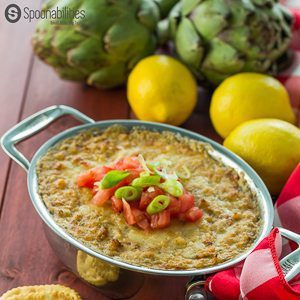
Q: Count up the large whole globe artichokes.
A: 2